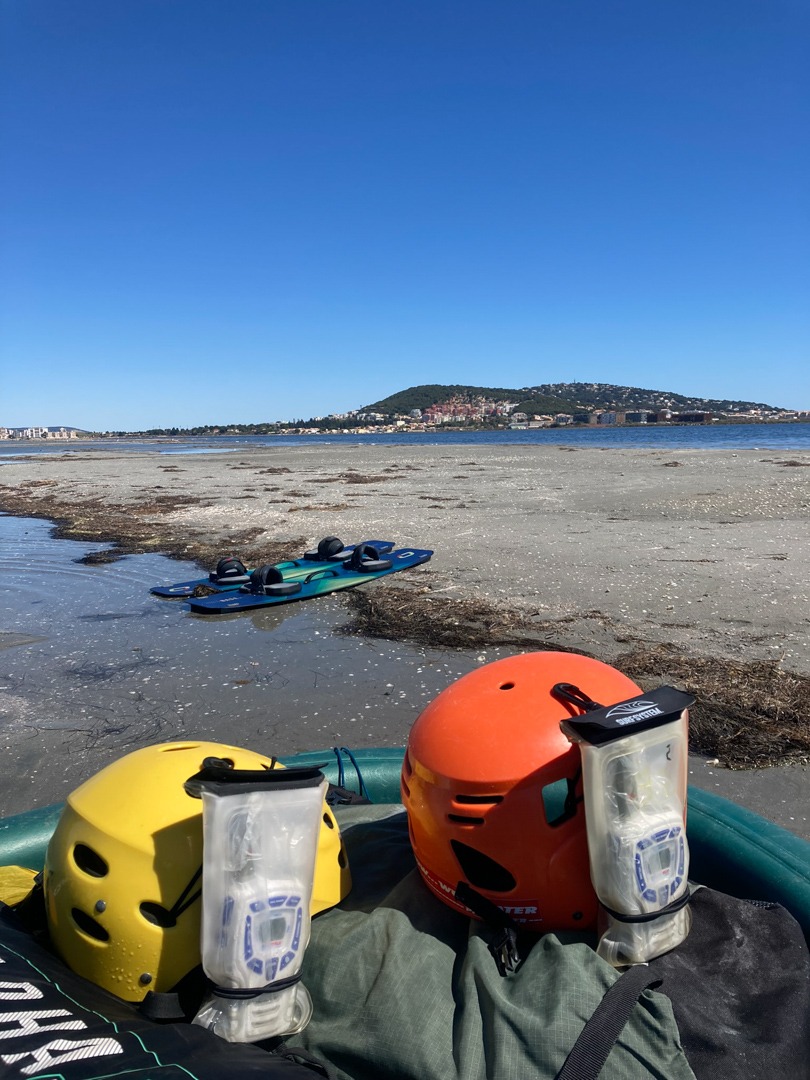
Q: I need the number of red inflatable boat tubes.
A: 0